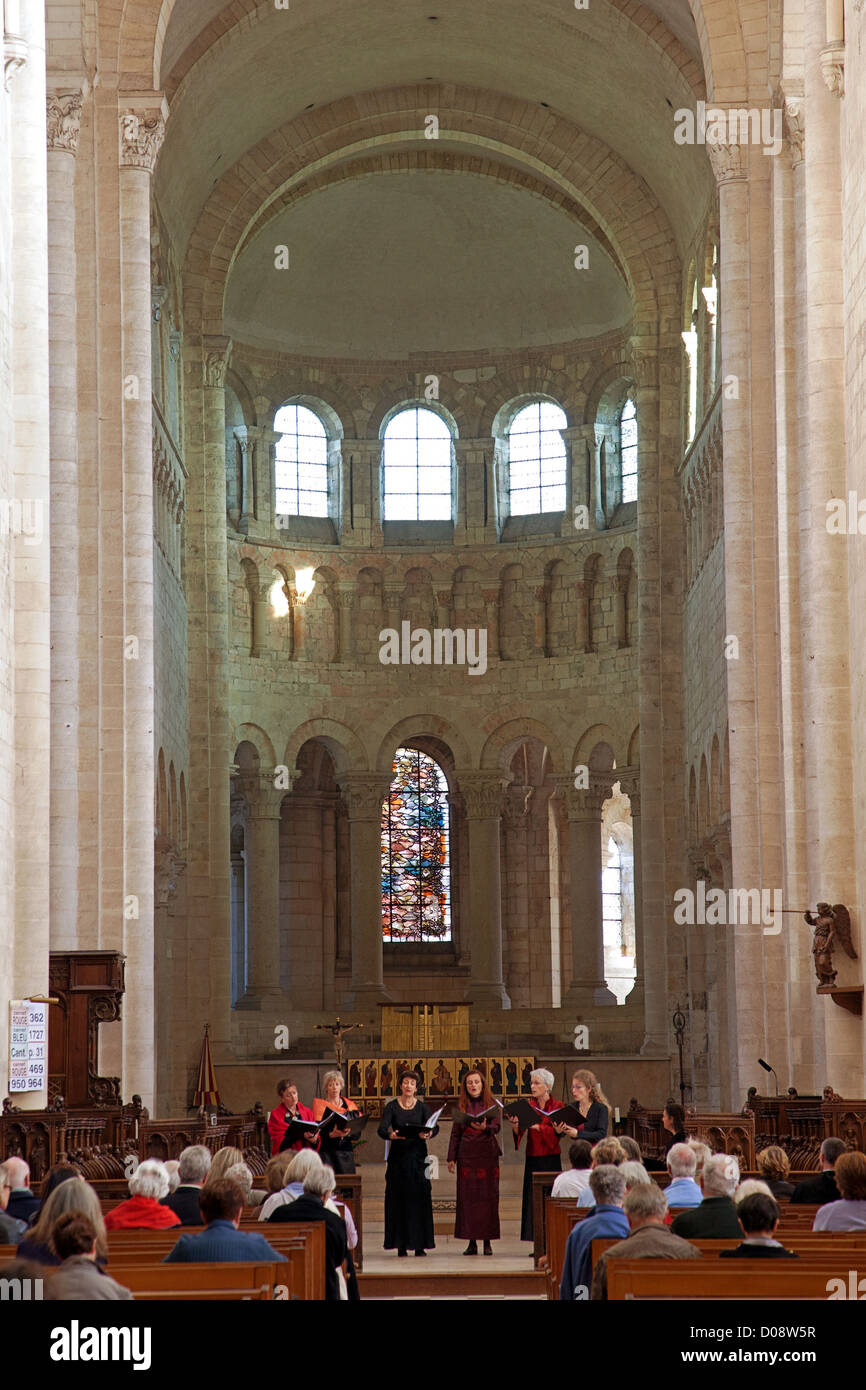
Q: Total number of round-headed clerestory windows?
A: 4